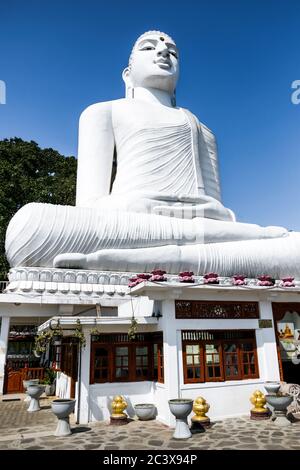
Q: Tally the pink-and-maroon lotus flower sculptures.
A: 8